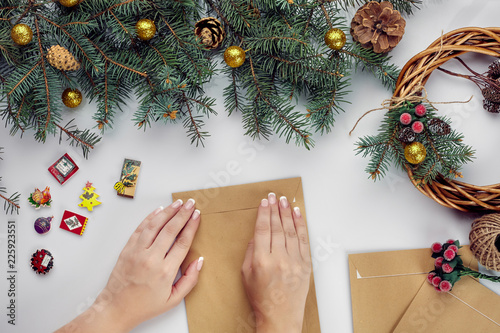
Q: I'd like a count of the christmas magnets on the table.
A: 7